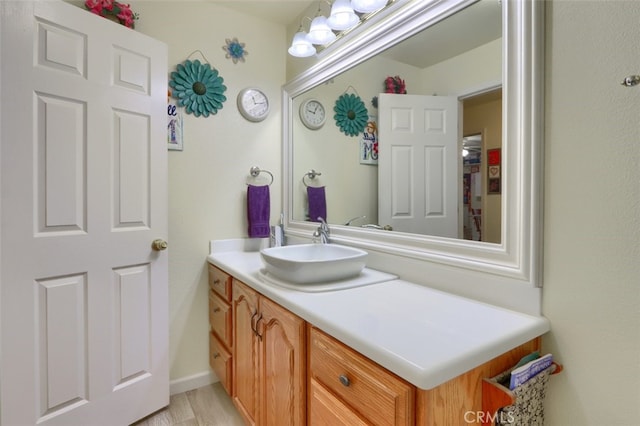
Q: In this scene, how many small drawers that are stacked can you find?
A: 3